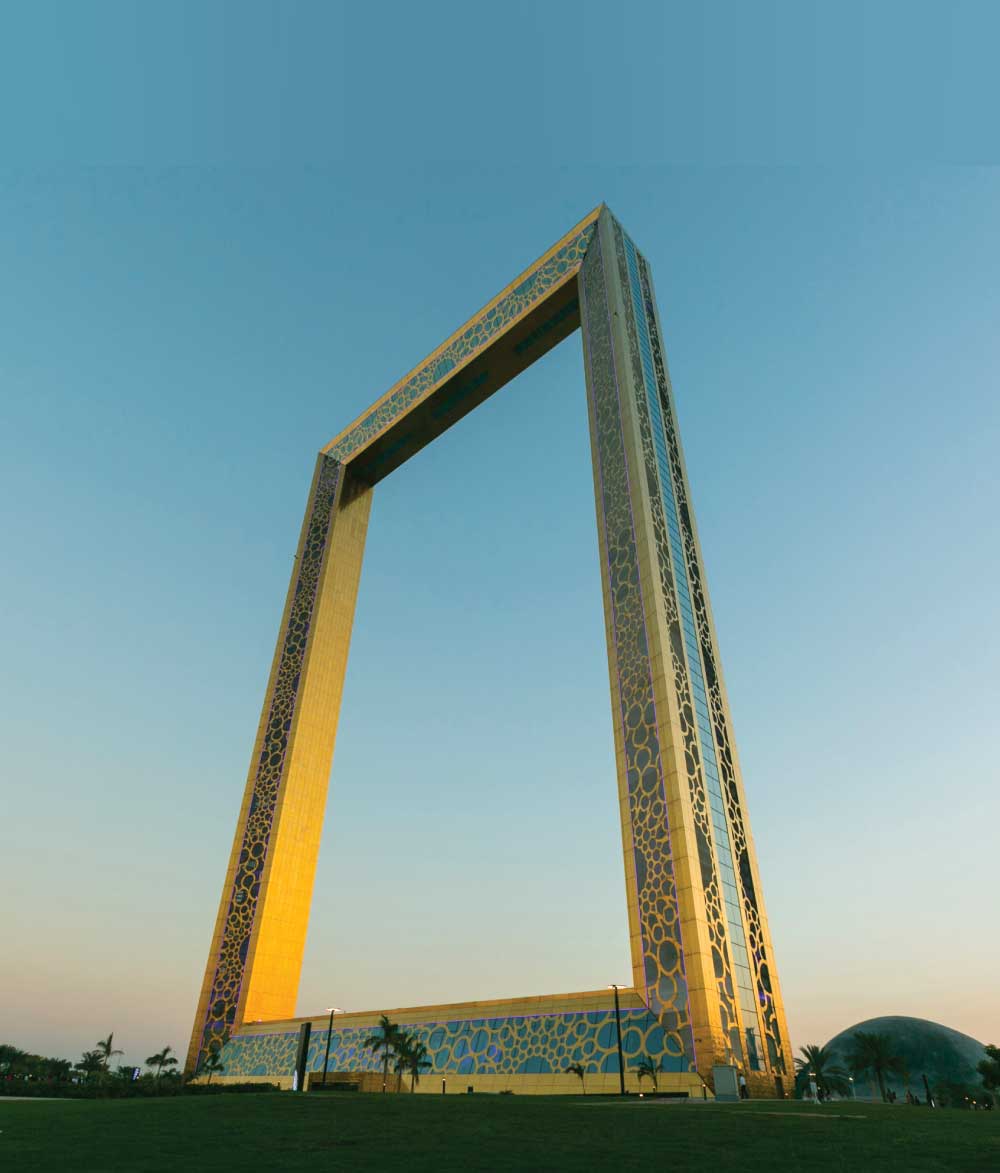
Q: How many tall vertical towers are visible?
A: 2